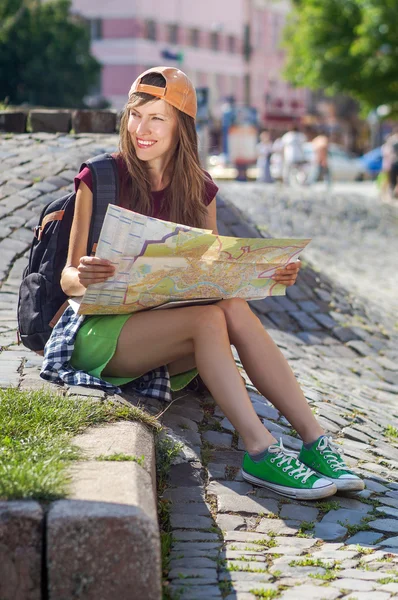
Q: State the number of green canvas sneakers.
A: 2